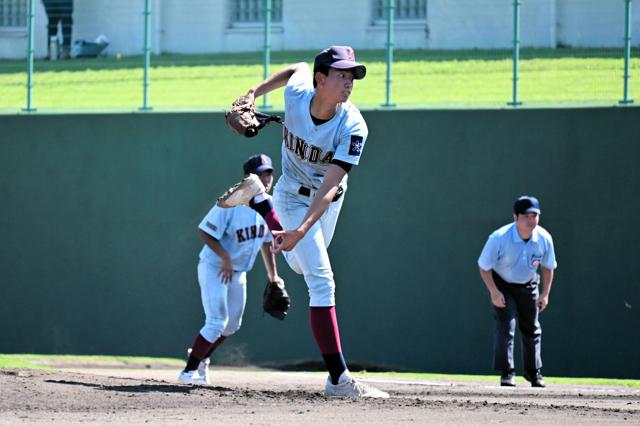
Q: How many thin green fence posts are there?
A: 6